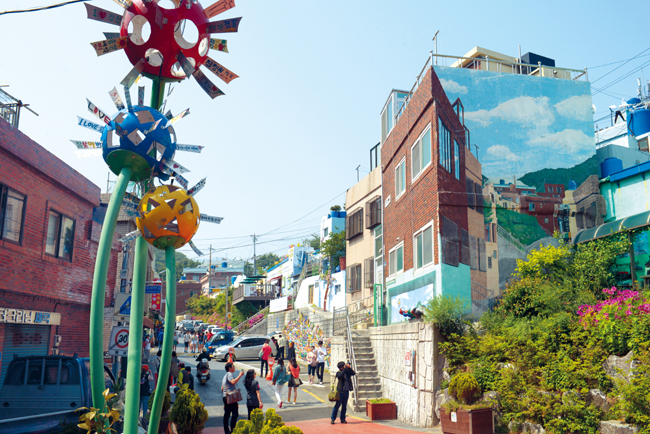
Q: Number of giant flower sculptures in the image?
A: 3